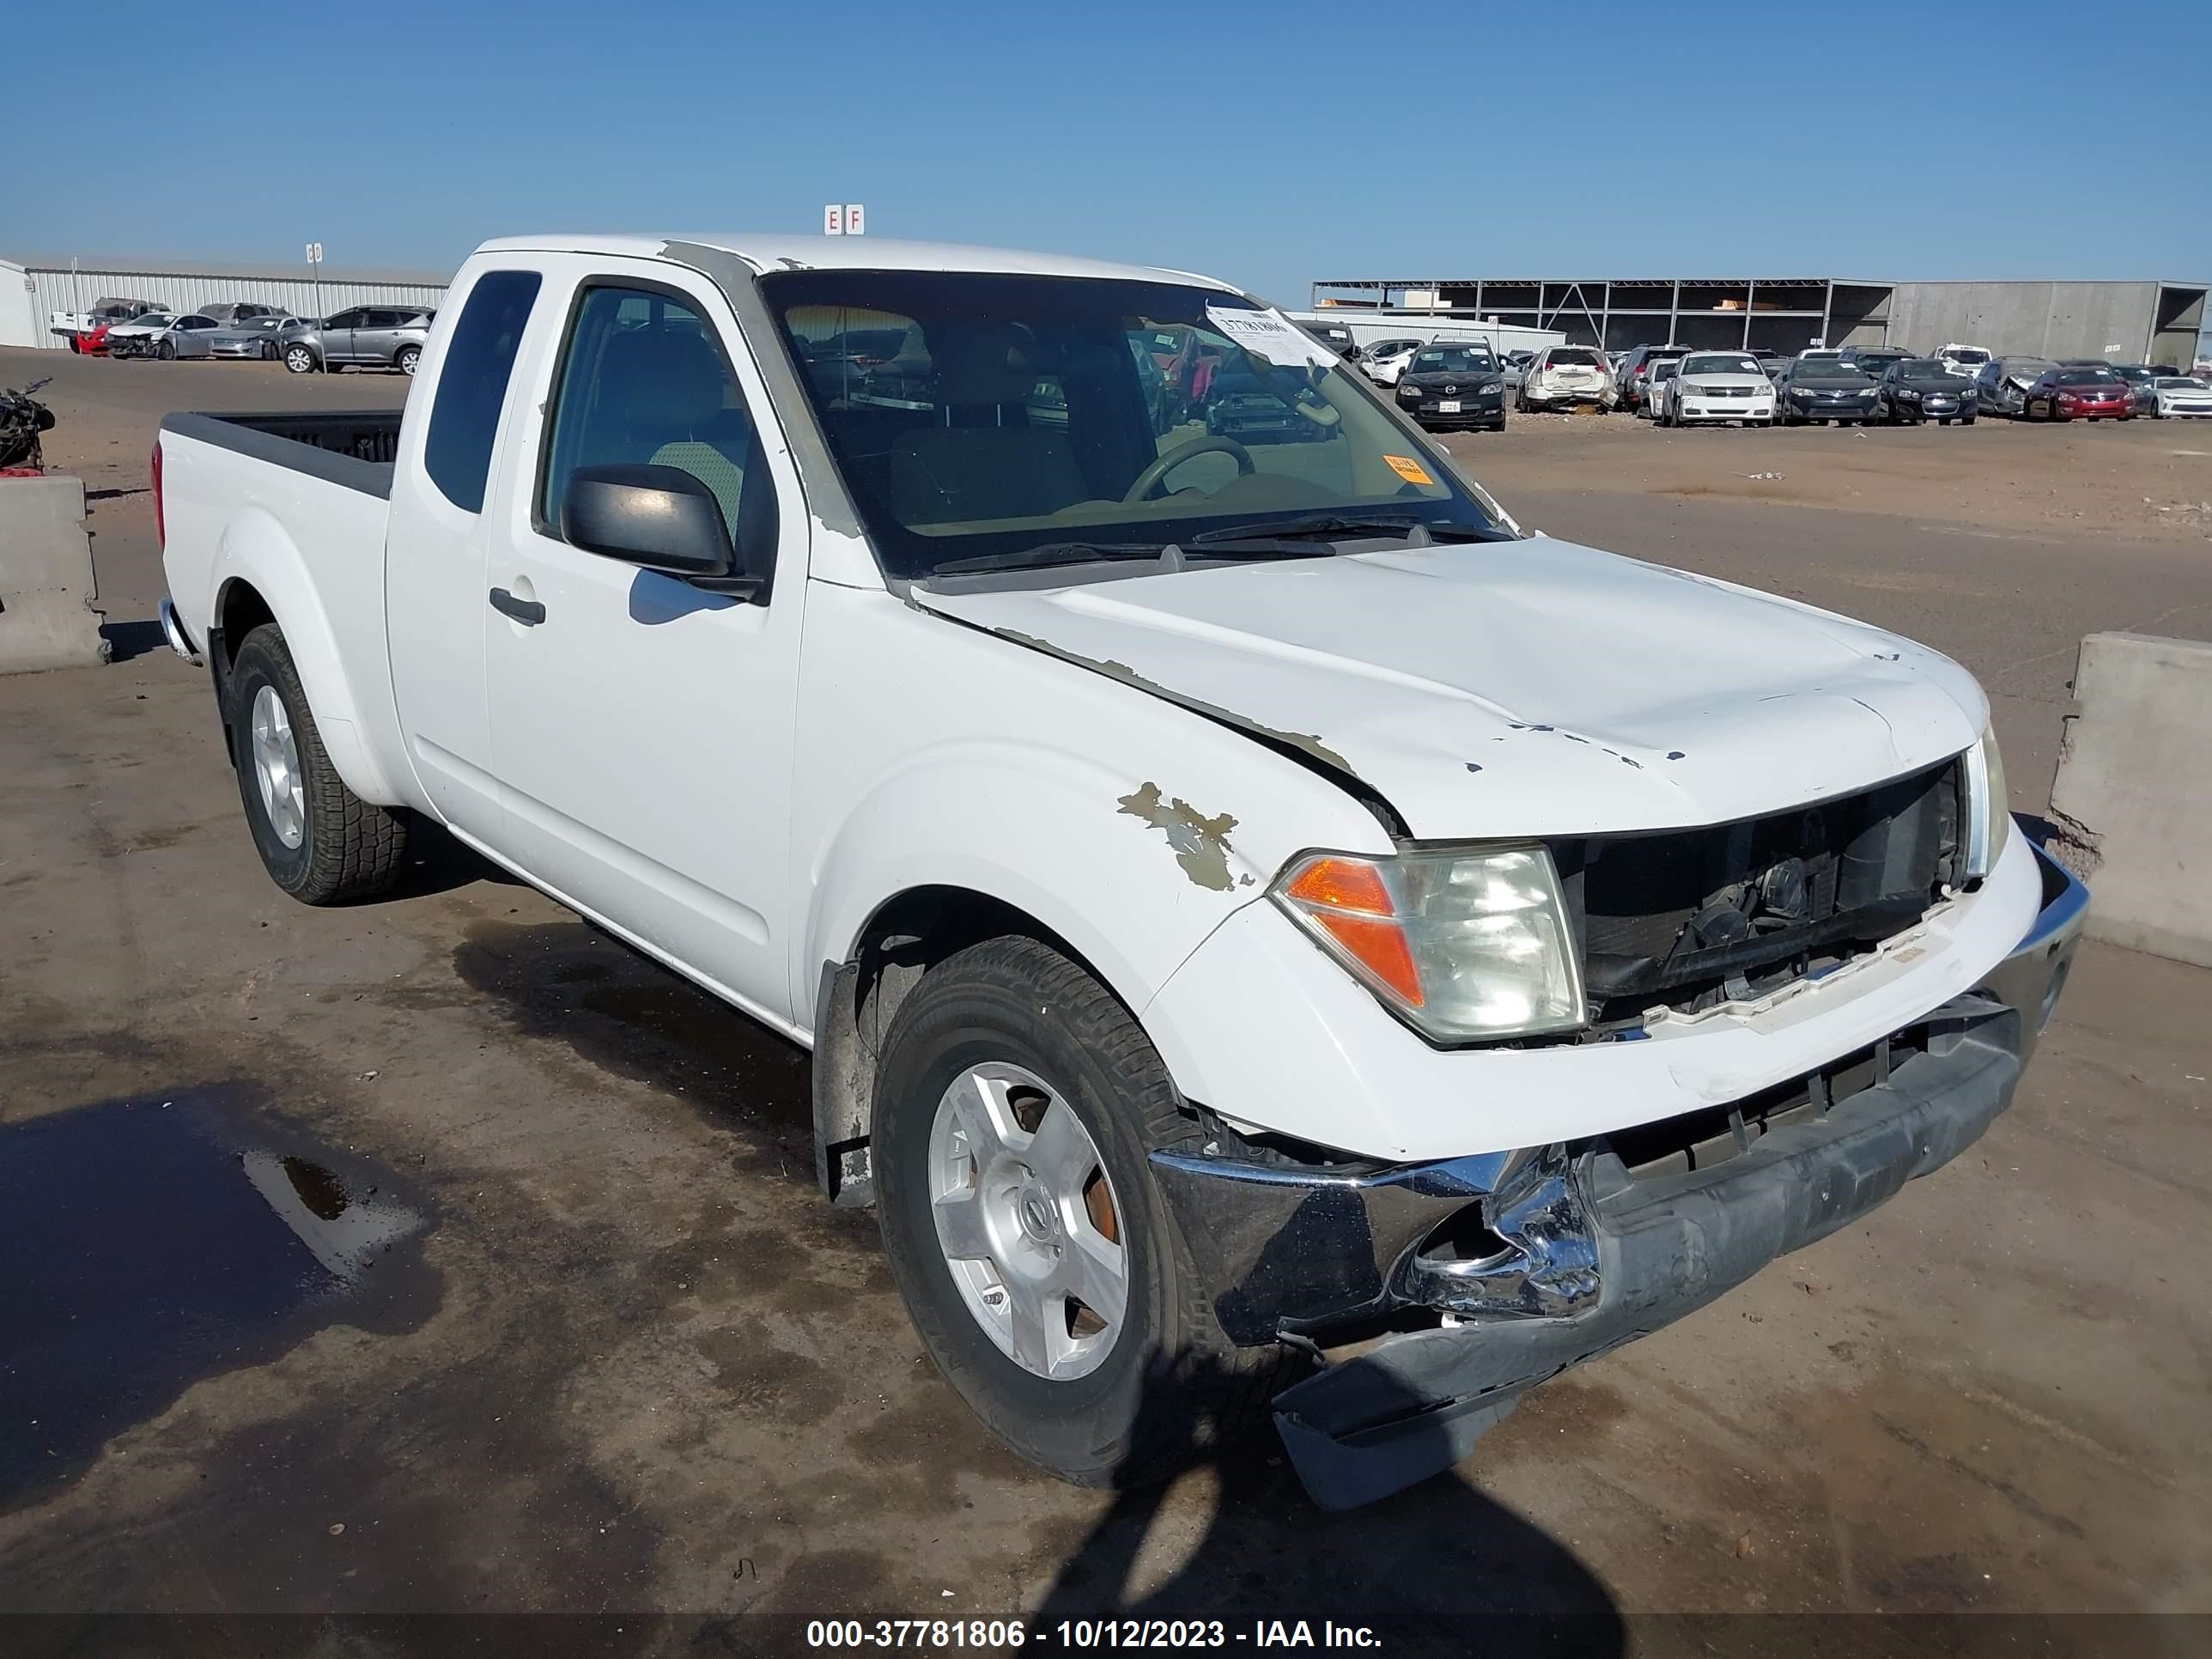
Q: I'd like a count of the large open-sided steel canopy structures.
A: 1